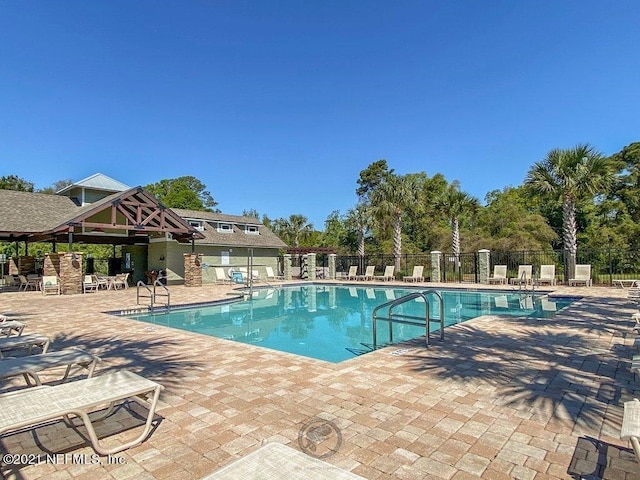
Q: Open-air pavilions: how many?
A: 1